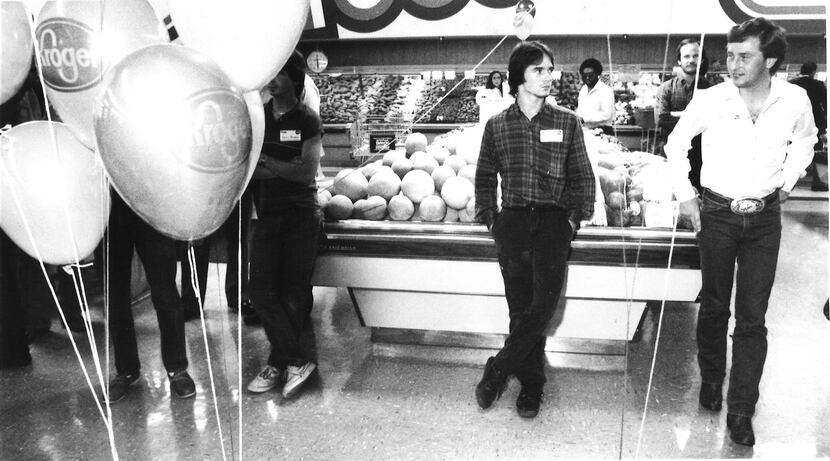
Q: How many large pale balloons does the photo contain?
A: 6